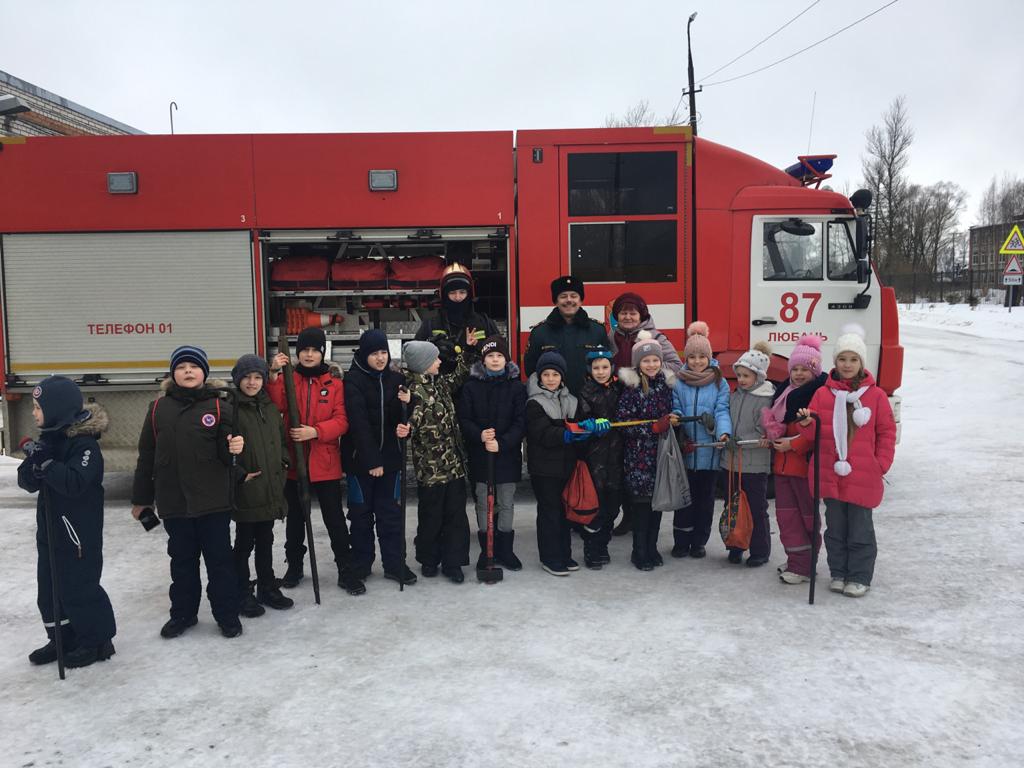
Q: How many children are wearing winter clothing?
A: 14